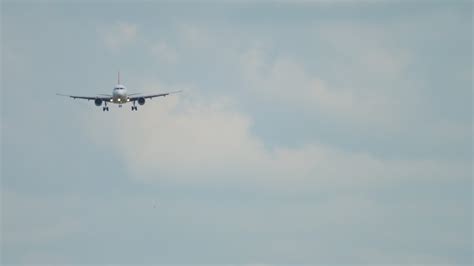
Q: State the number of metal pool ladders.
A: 0